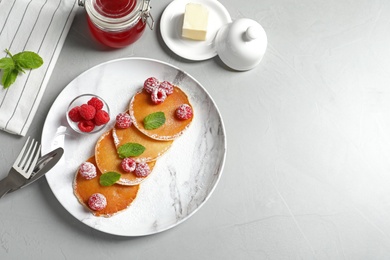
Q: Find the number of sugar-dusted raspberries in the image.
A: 9